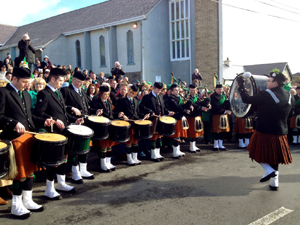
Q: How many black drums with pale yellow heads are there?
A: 6